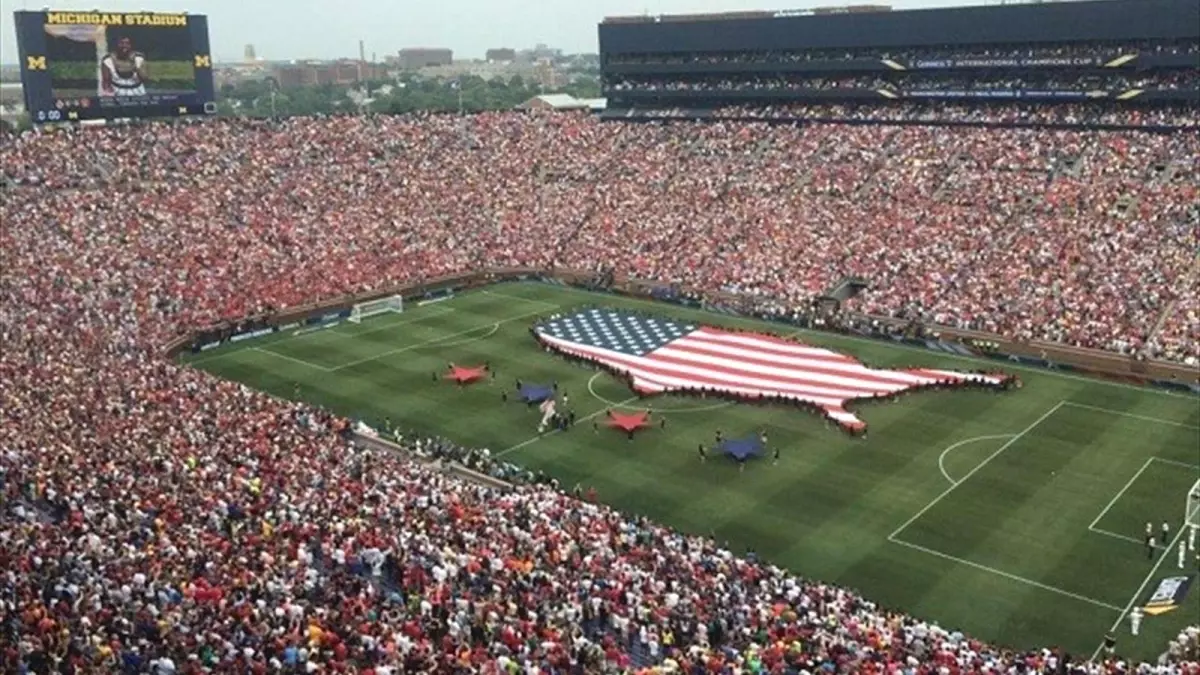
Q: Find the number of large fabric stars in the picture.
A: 4